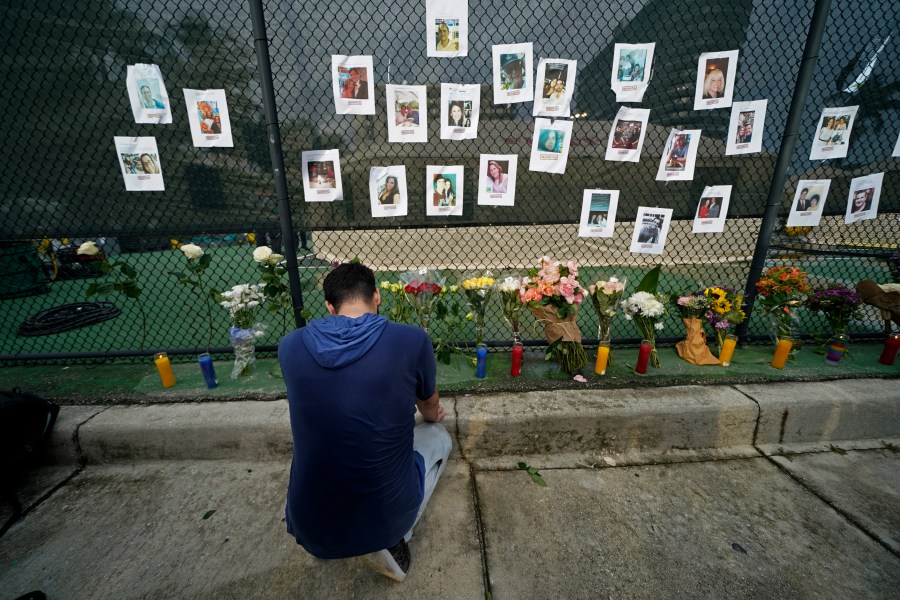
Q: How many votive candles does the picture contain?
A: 10